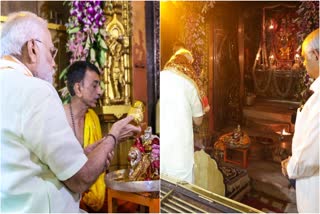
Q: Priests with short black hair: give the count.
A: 1